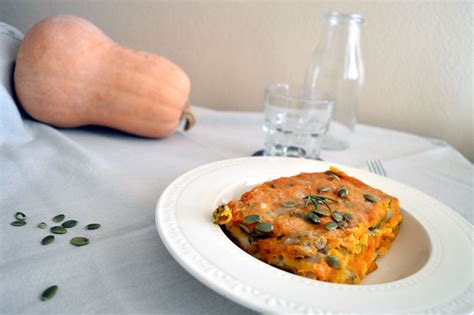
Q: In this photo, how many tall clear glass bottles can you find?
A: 1